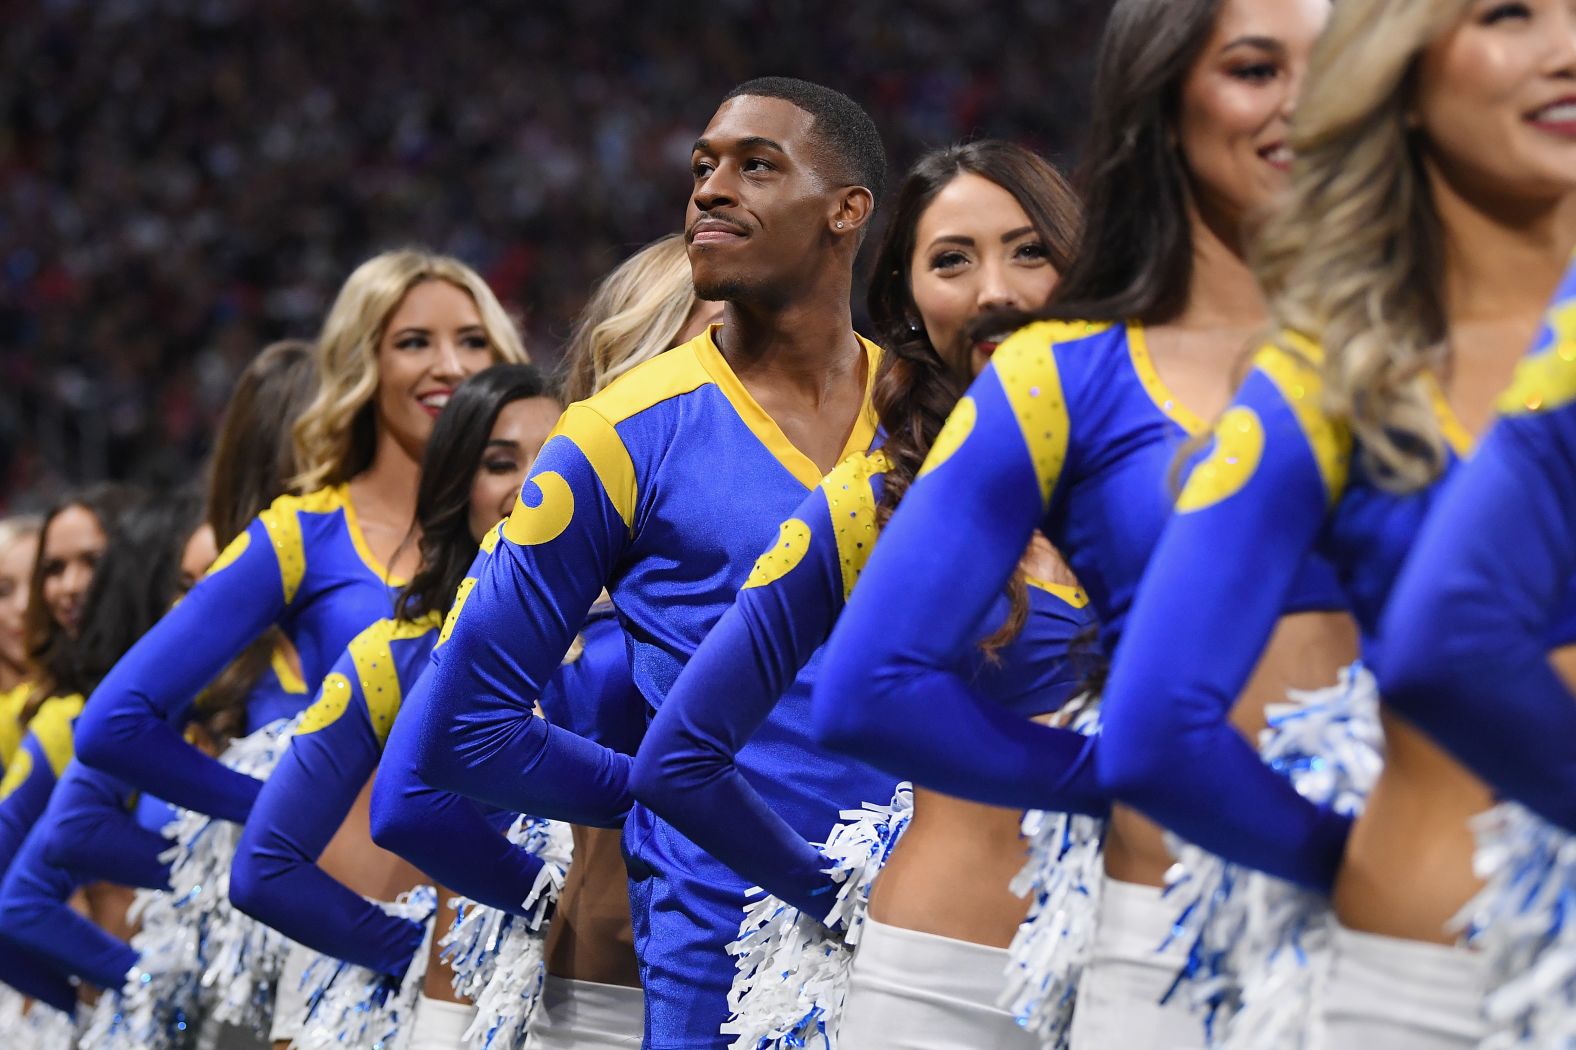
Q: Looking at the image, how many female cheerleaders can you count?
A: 11